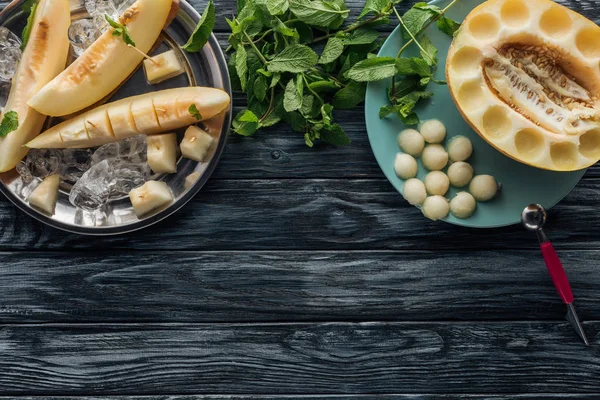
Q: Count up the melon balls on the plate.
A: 11